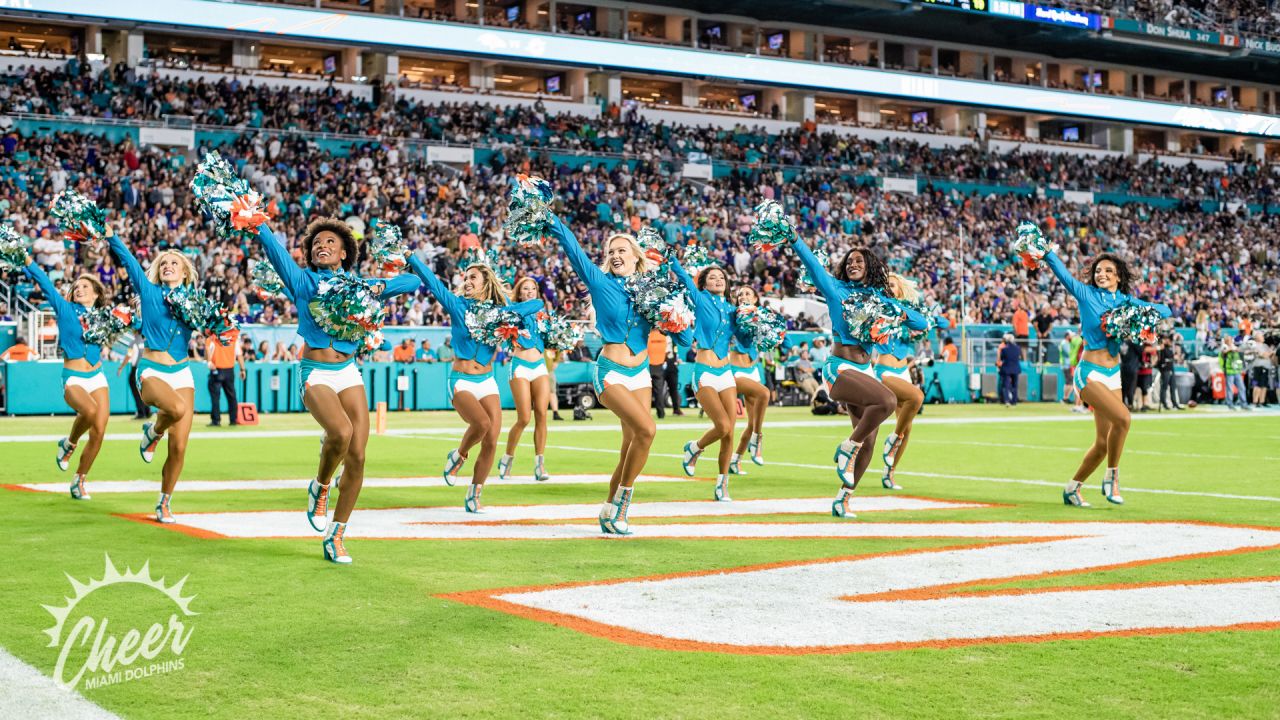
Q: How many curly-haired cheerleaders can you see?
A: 3